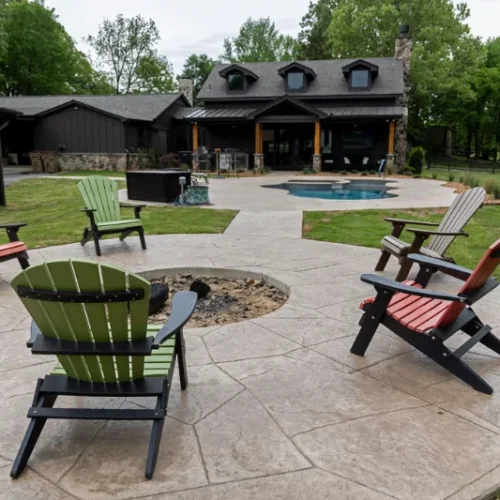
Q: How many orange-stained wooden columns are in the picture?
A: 4